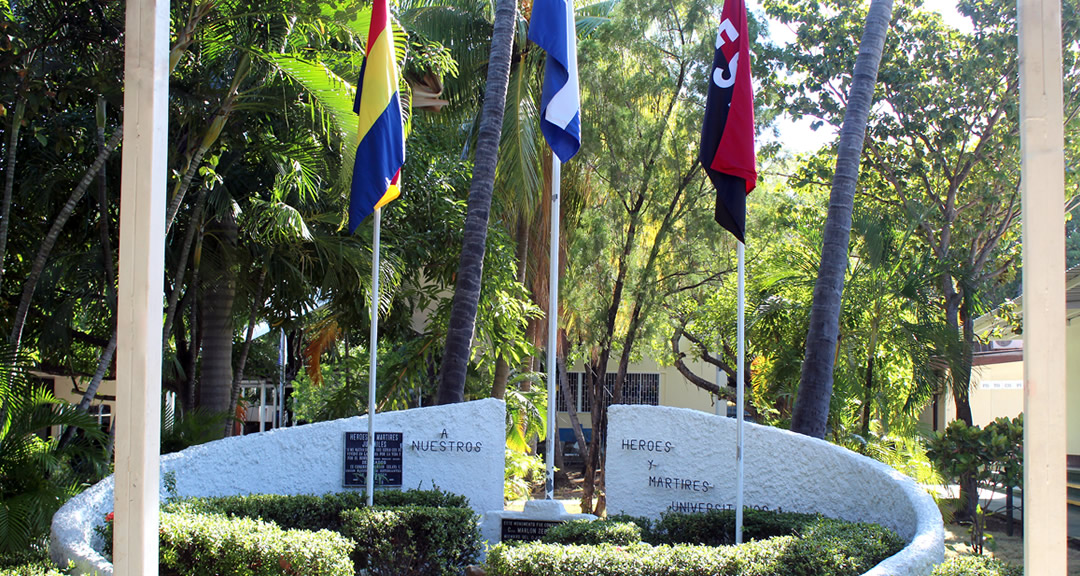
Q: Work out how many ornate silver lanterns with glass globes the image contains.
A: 0